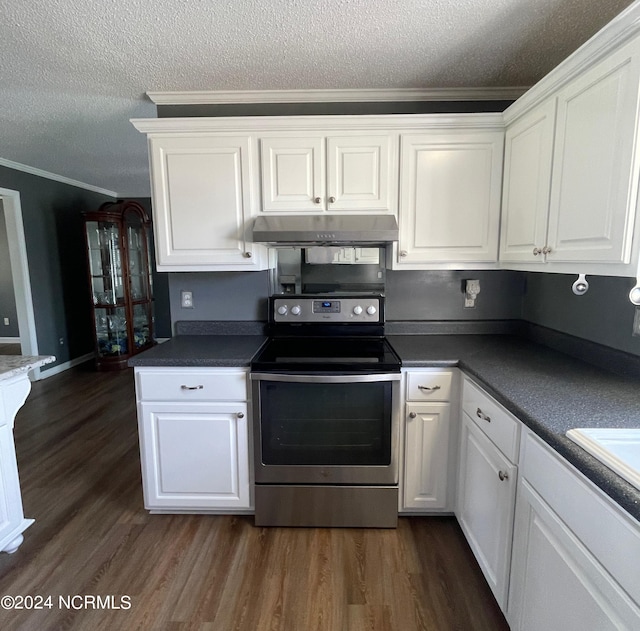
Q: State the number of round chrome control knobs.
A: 4